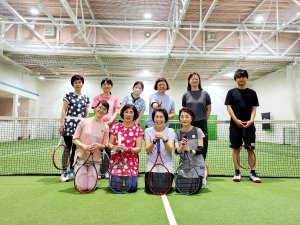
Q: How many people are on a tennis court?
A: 10